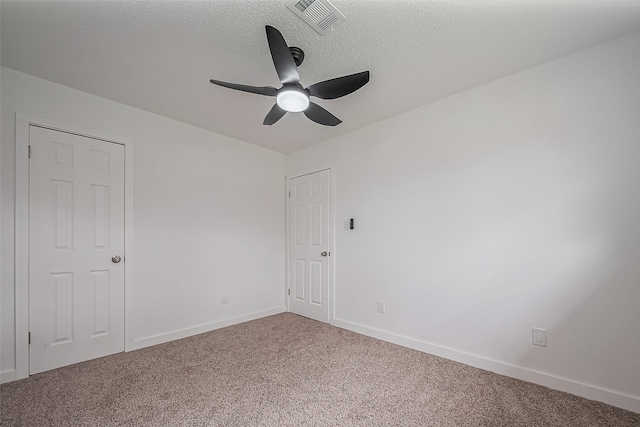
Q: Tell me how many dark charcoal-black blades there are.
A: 5